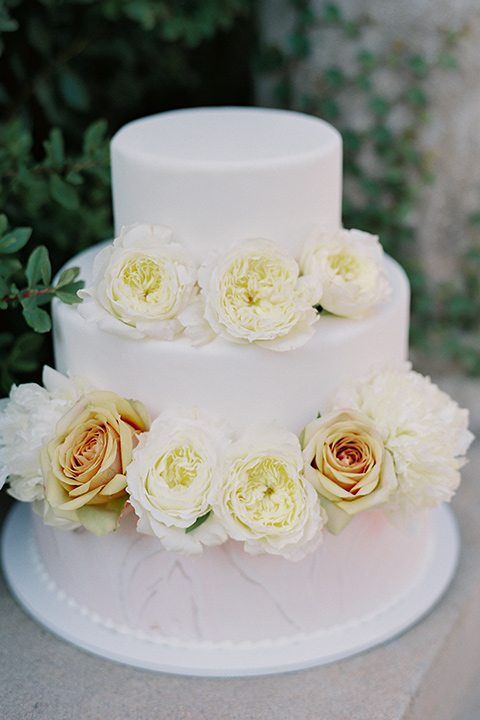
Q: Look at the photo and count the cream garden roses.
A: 5